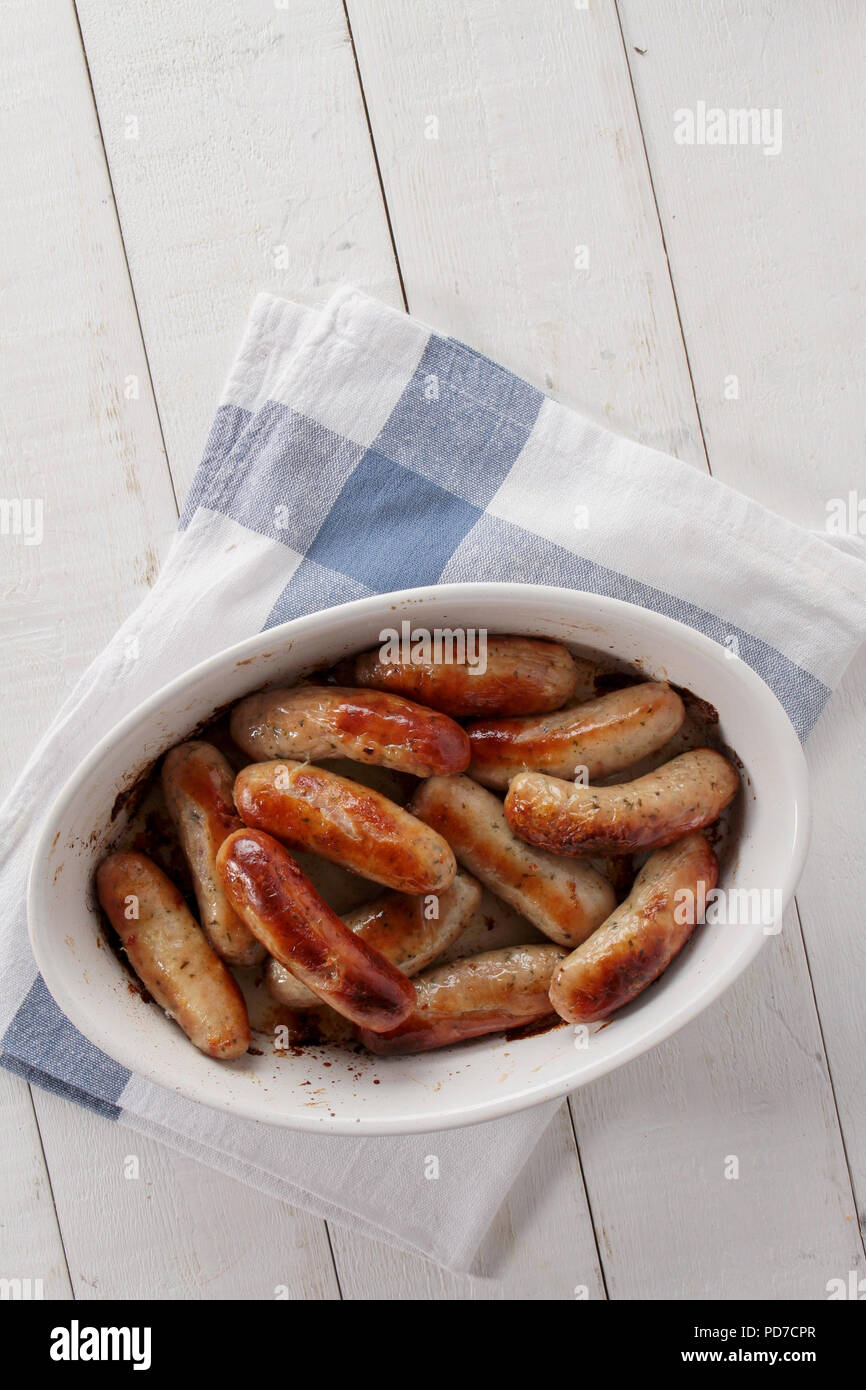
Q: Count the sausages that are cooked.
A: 12